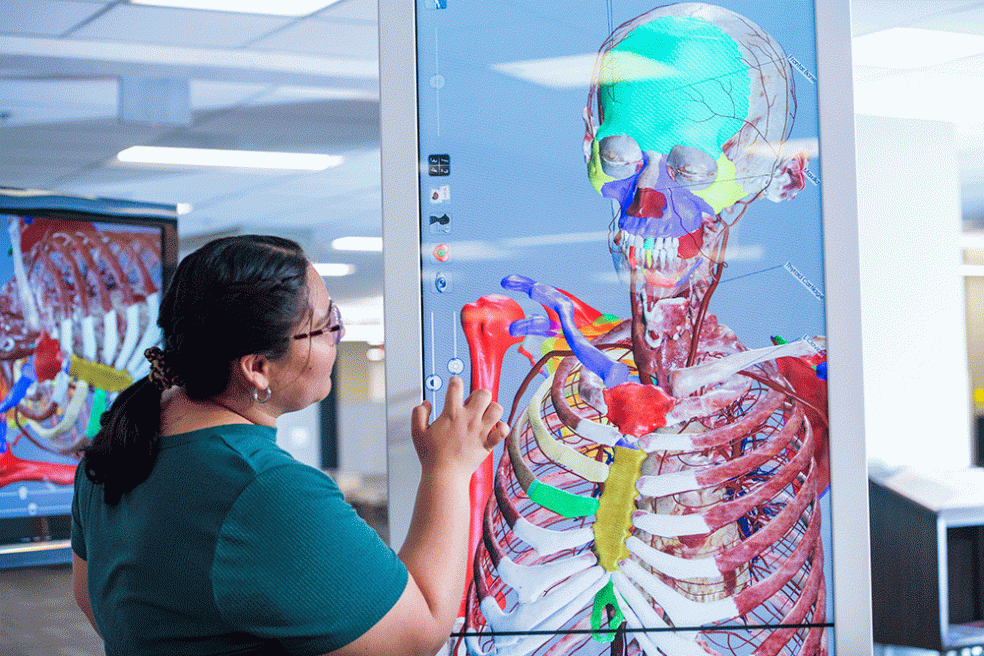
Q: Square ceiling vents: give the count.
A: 0